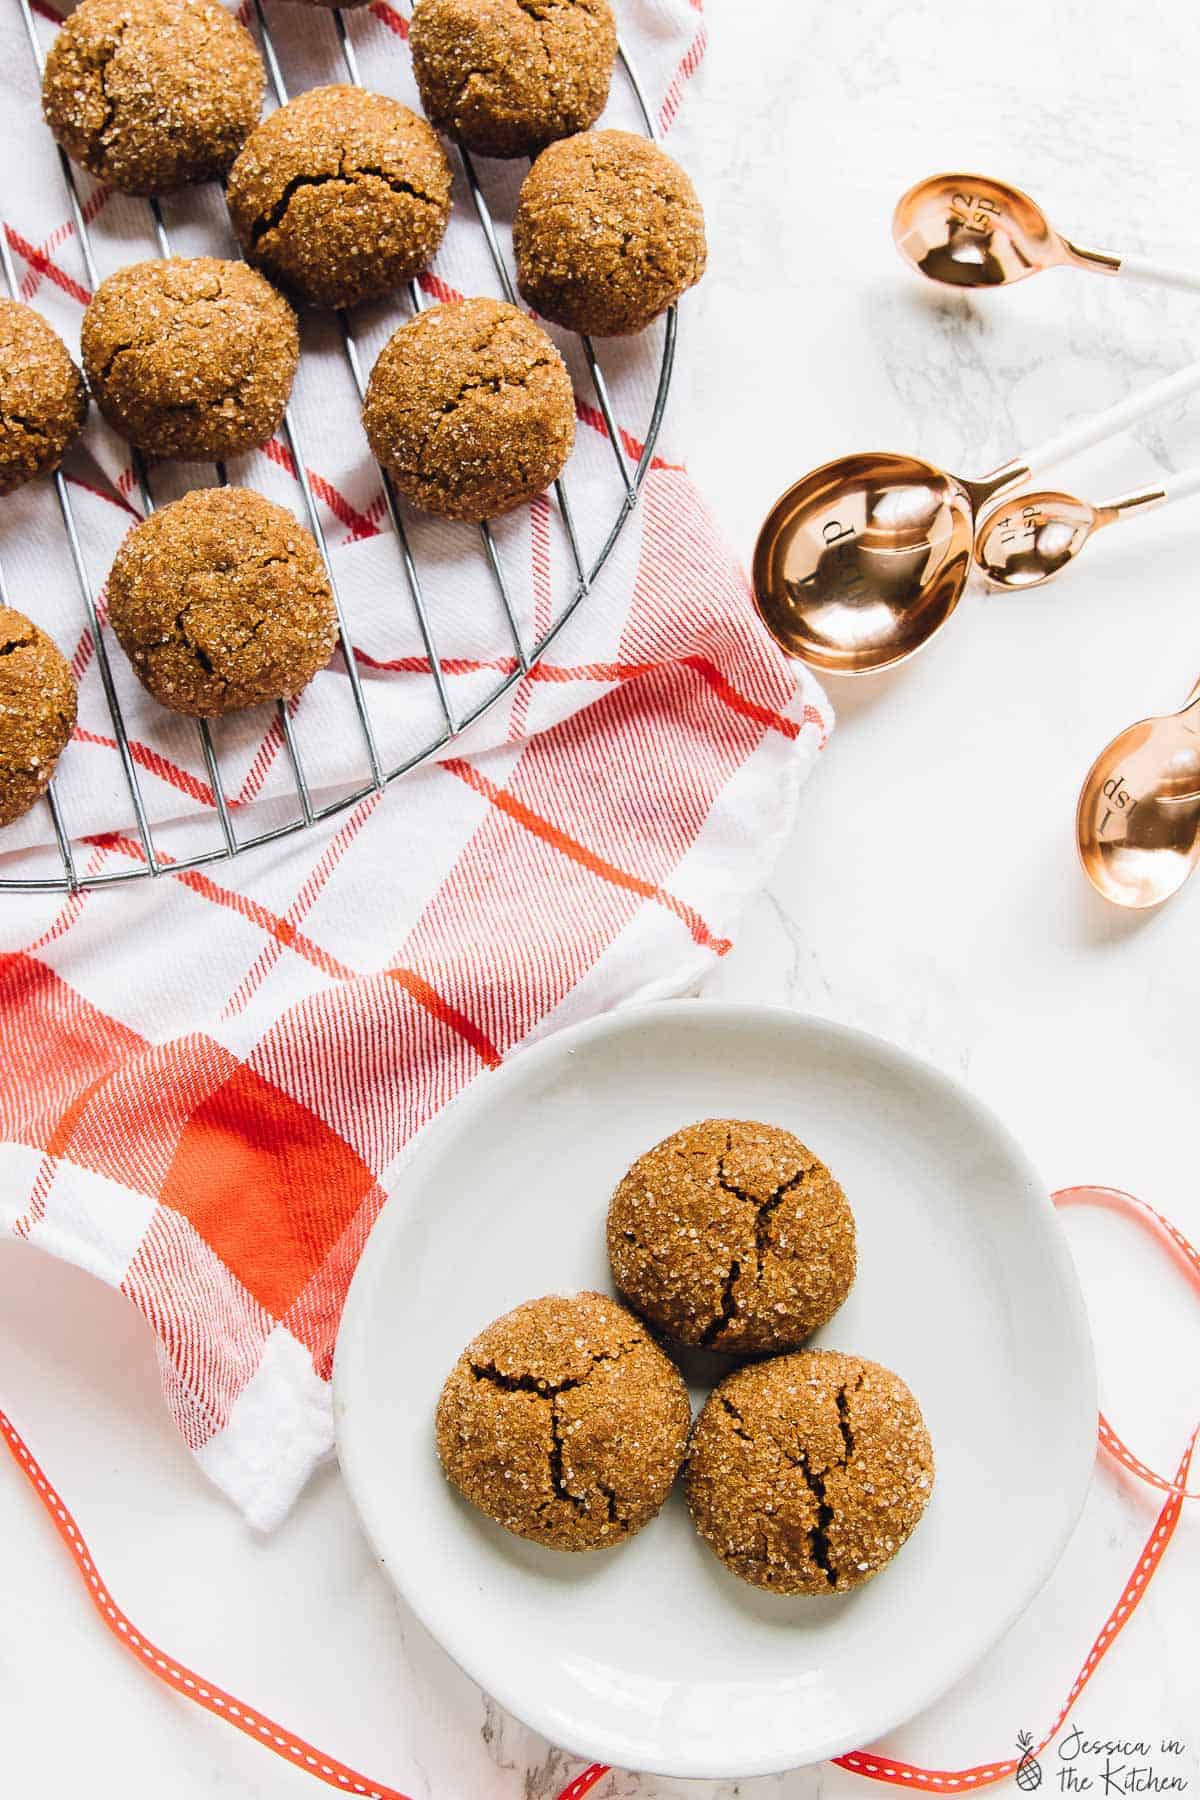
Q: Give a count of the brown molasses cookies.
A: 12